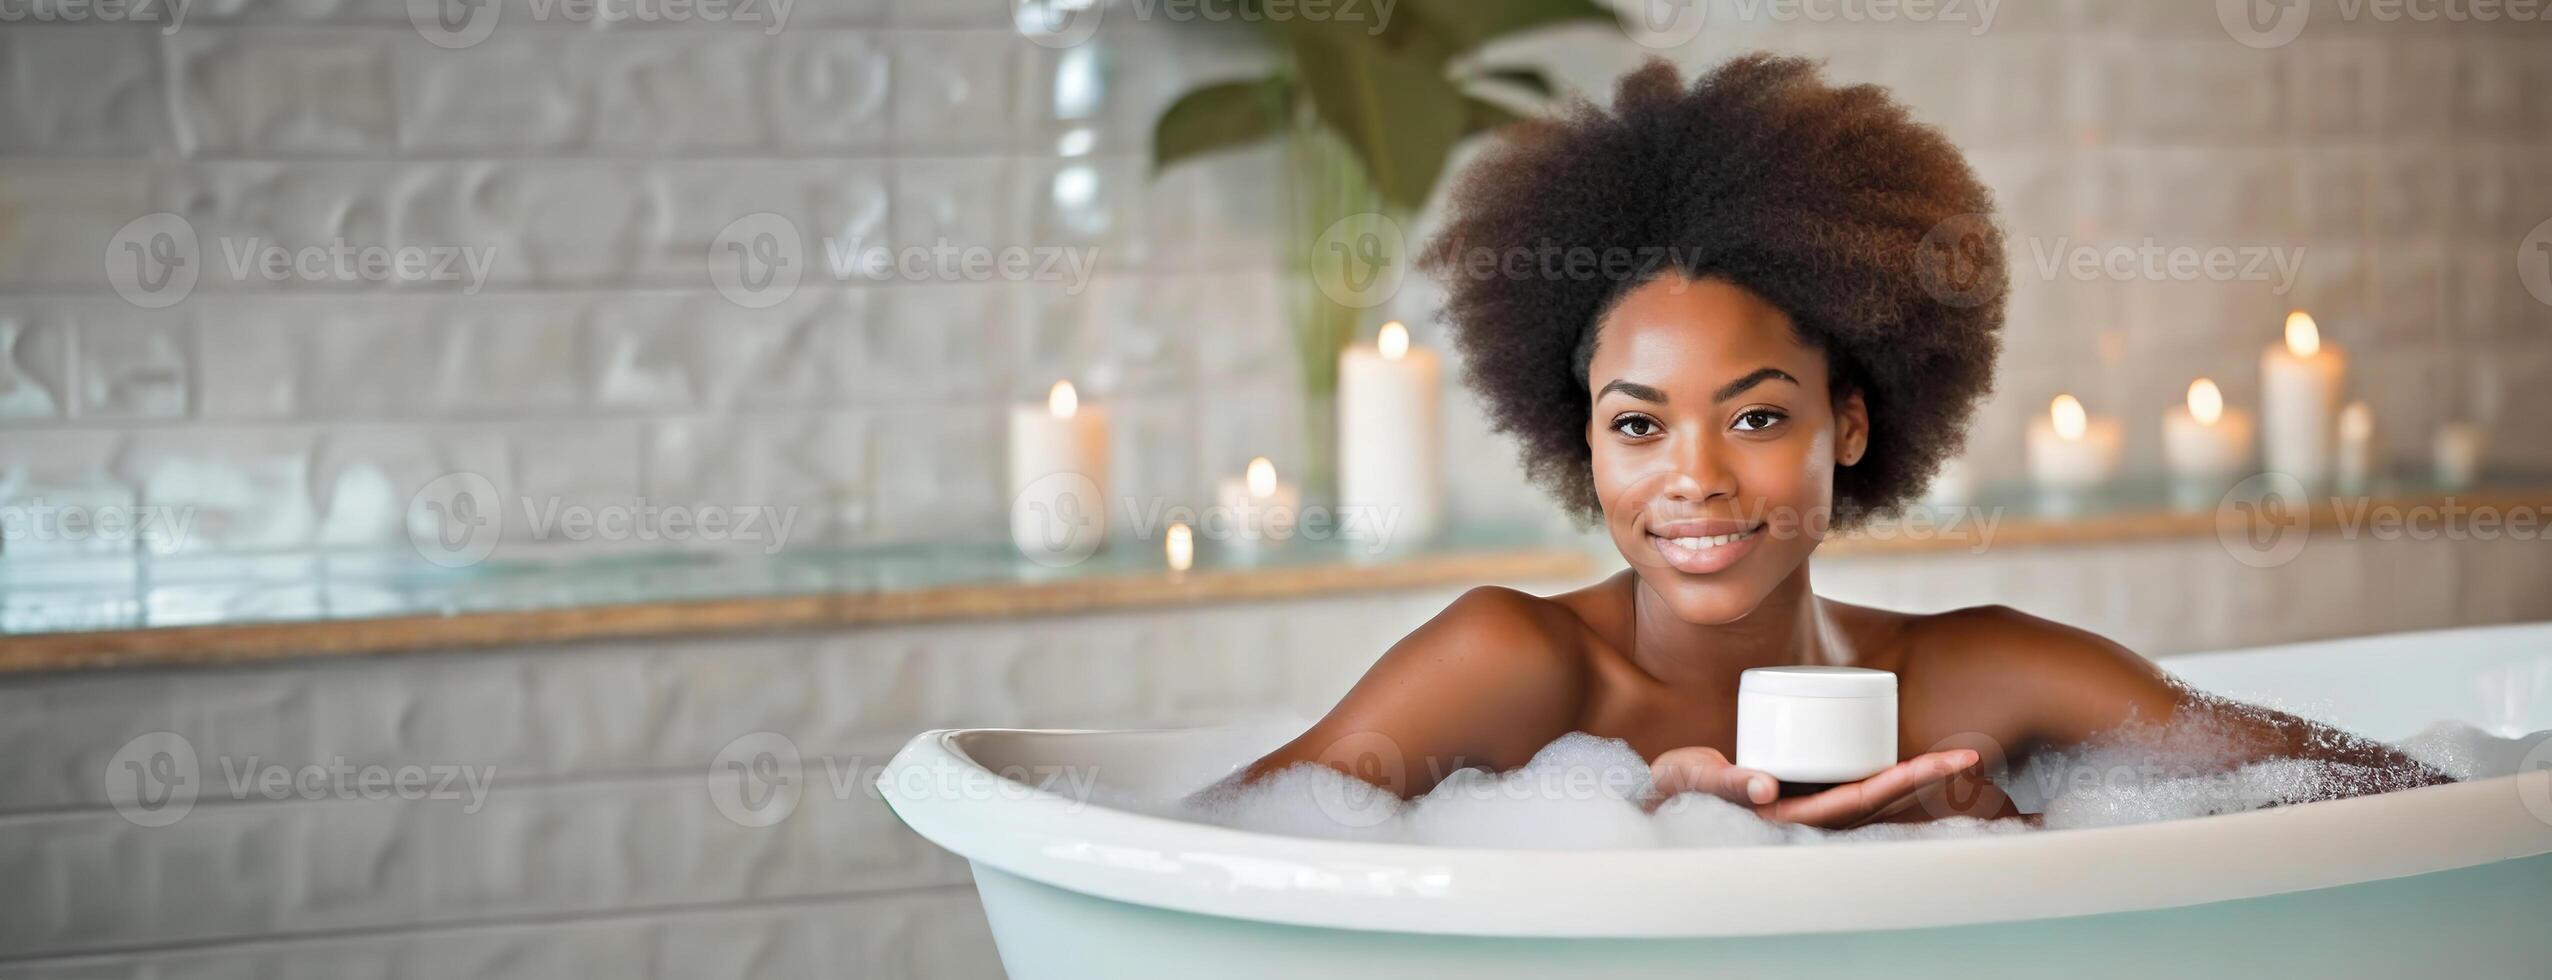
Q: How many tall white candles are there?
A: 3